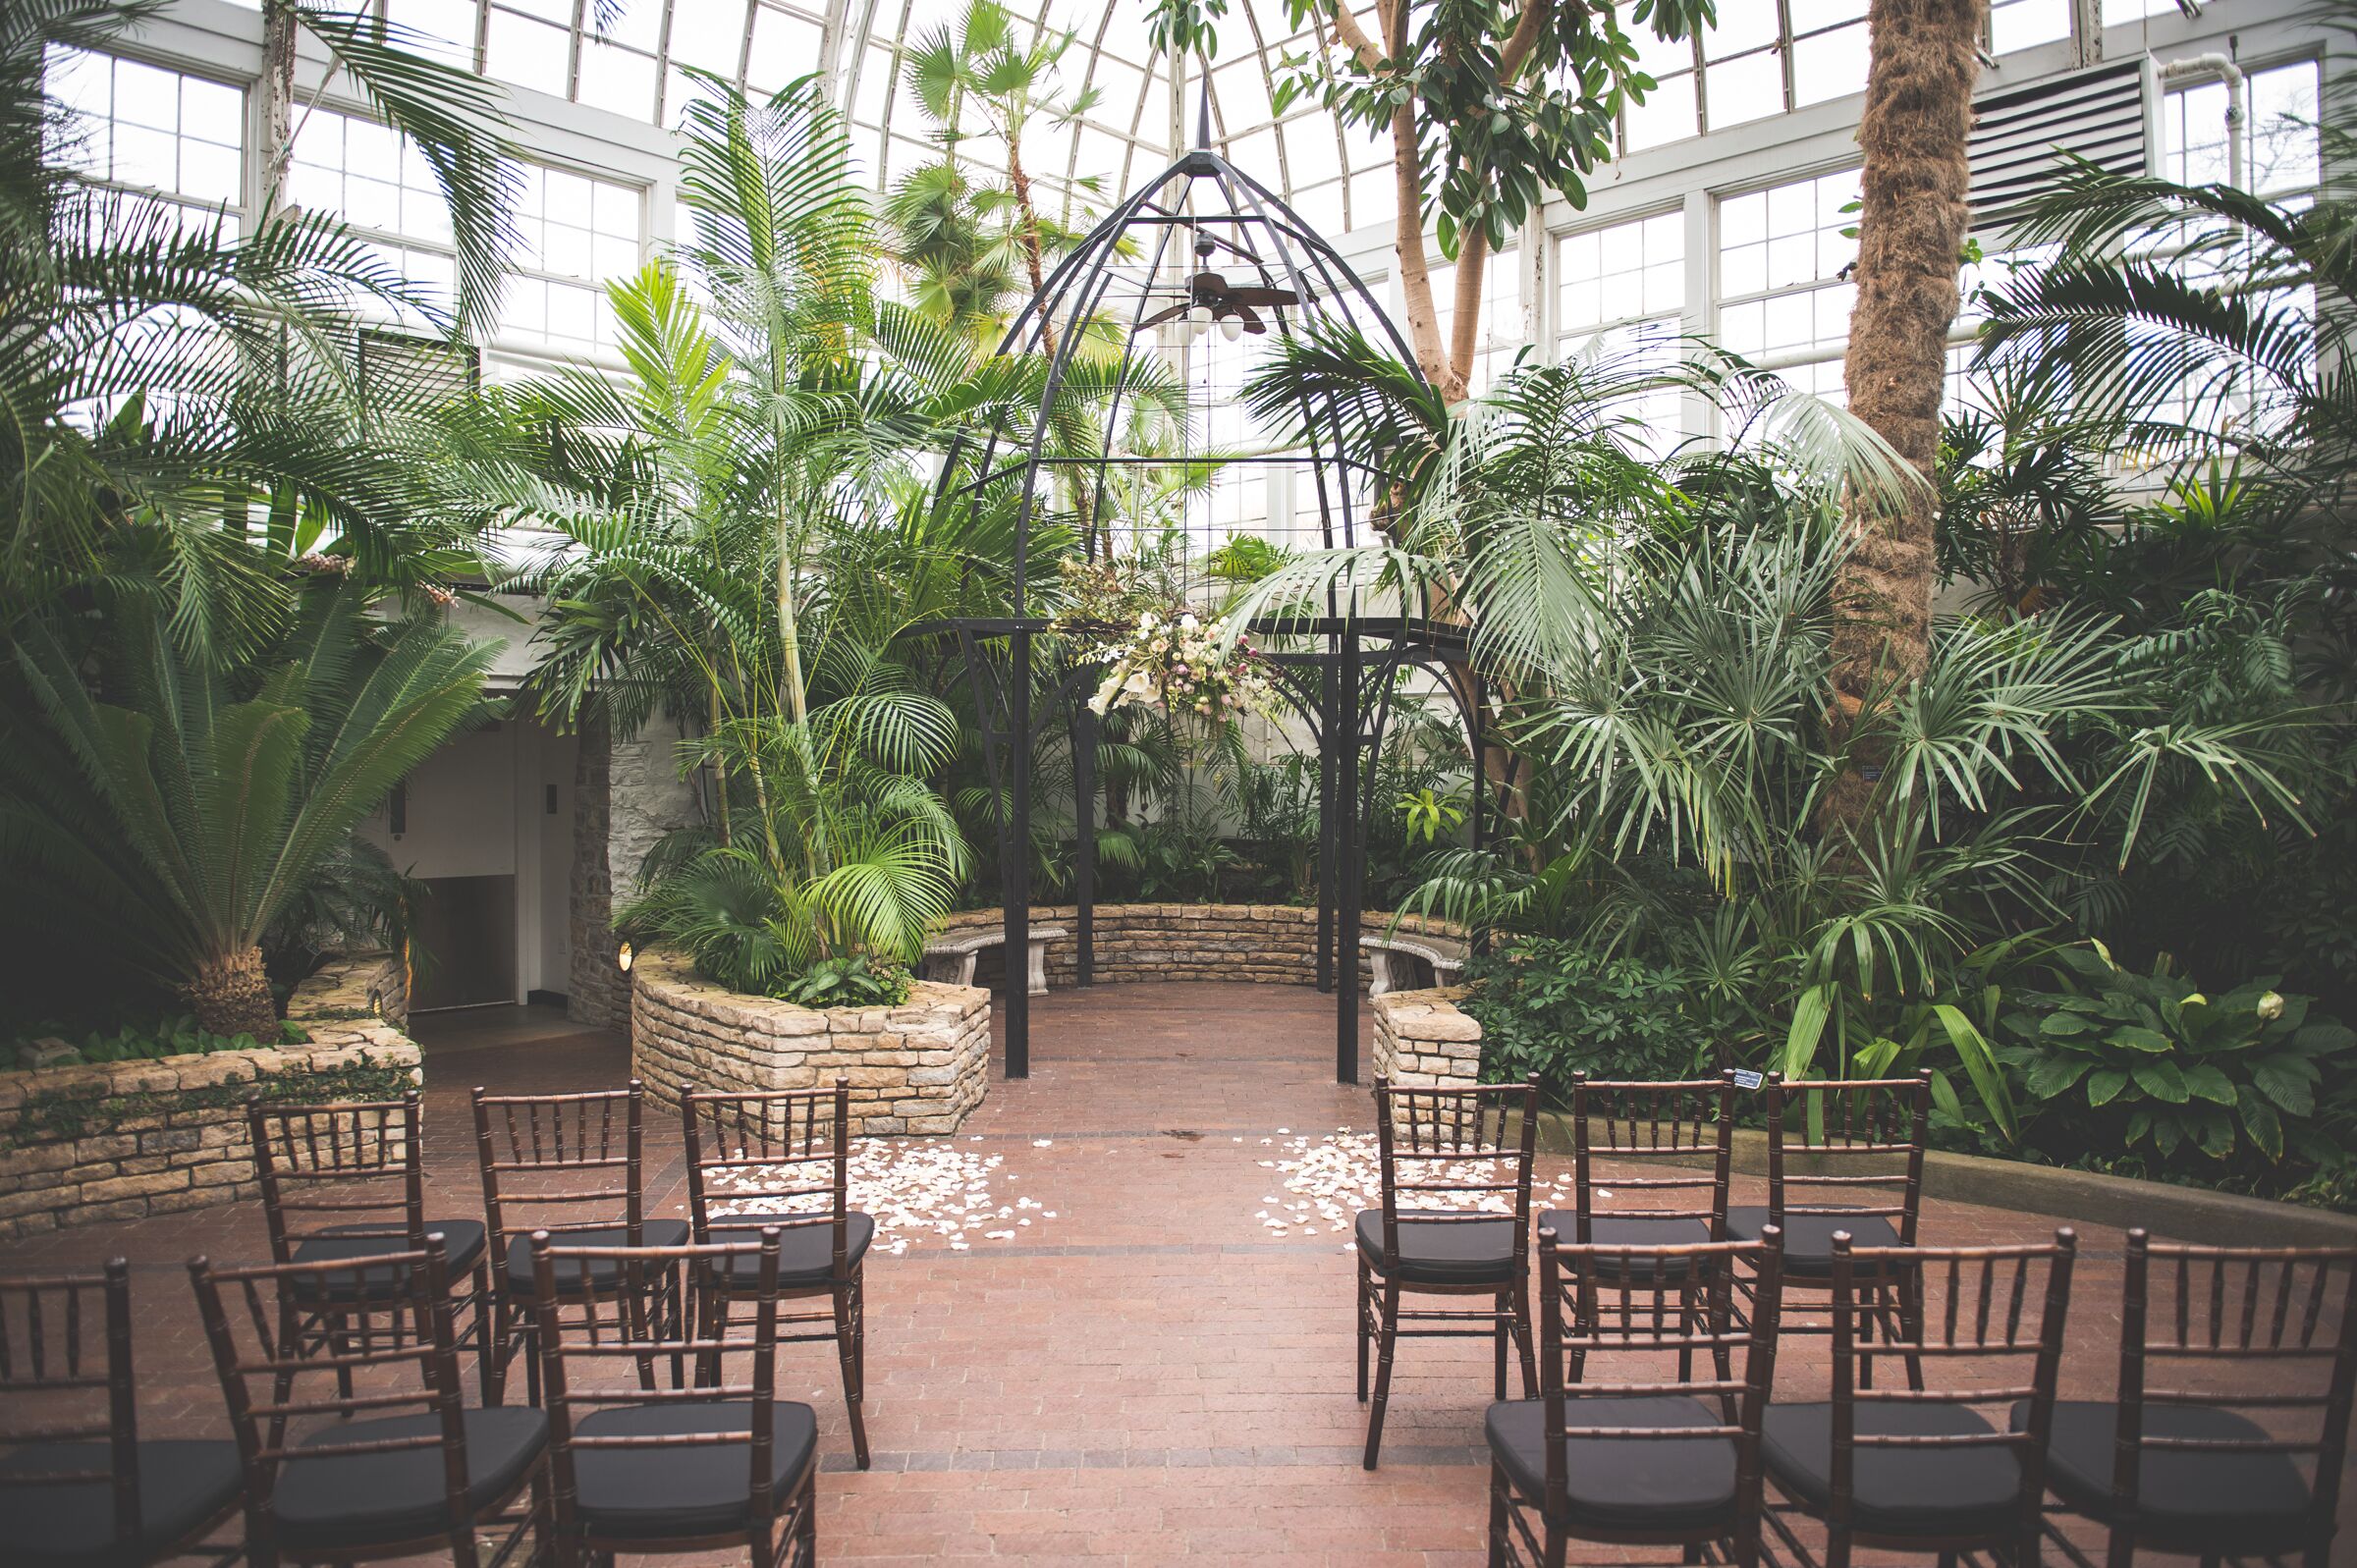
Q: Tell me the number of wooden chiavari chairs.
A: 12